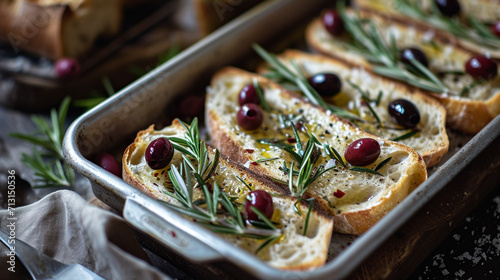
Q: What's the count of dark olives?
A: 4